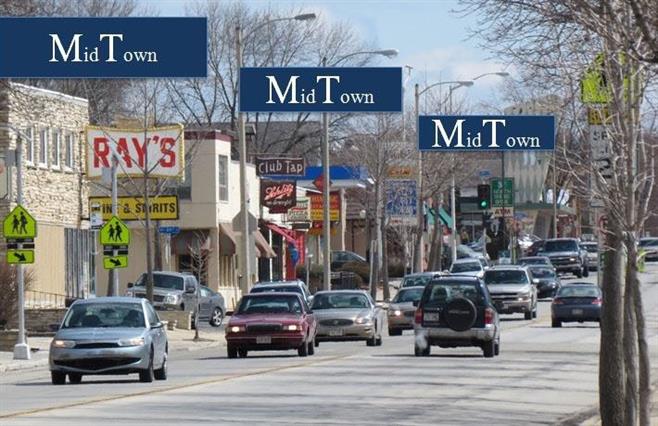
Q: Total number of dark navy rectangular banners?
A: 3